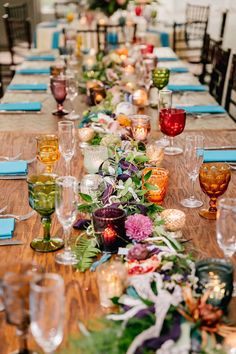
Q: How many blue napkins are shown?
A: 11